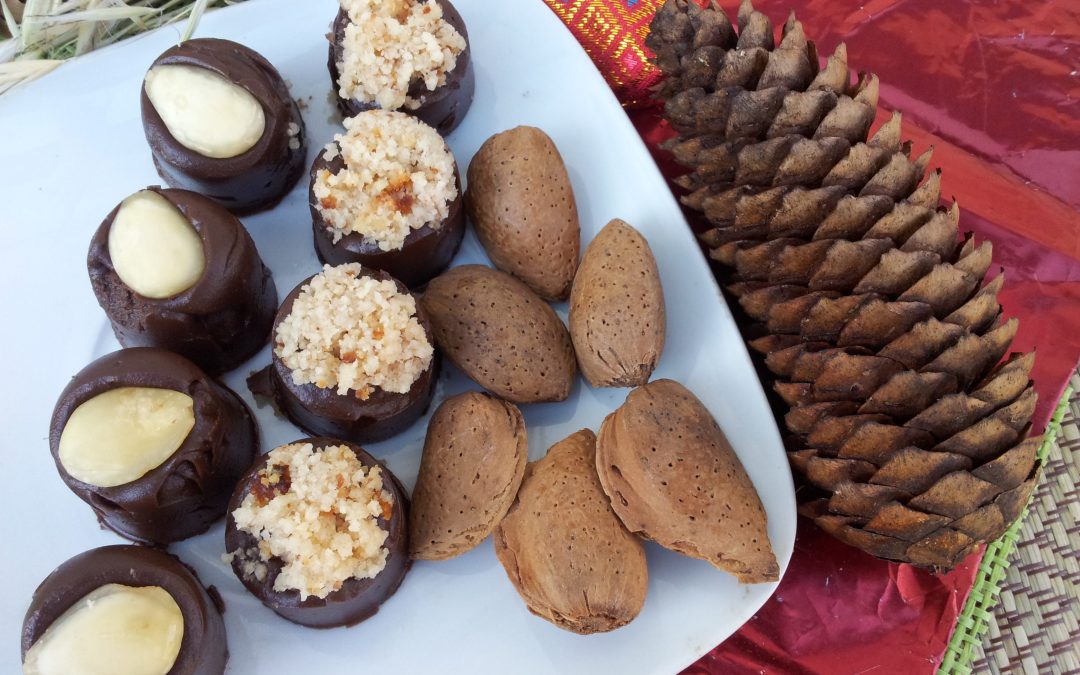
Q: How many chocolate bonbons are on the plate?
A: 8